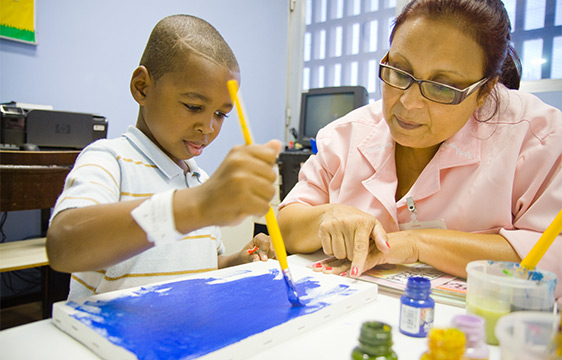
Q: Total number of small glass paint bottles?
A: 4